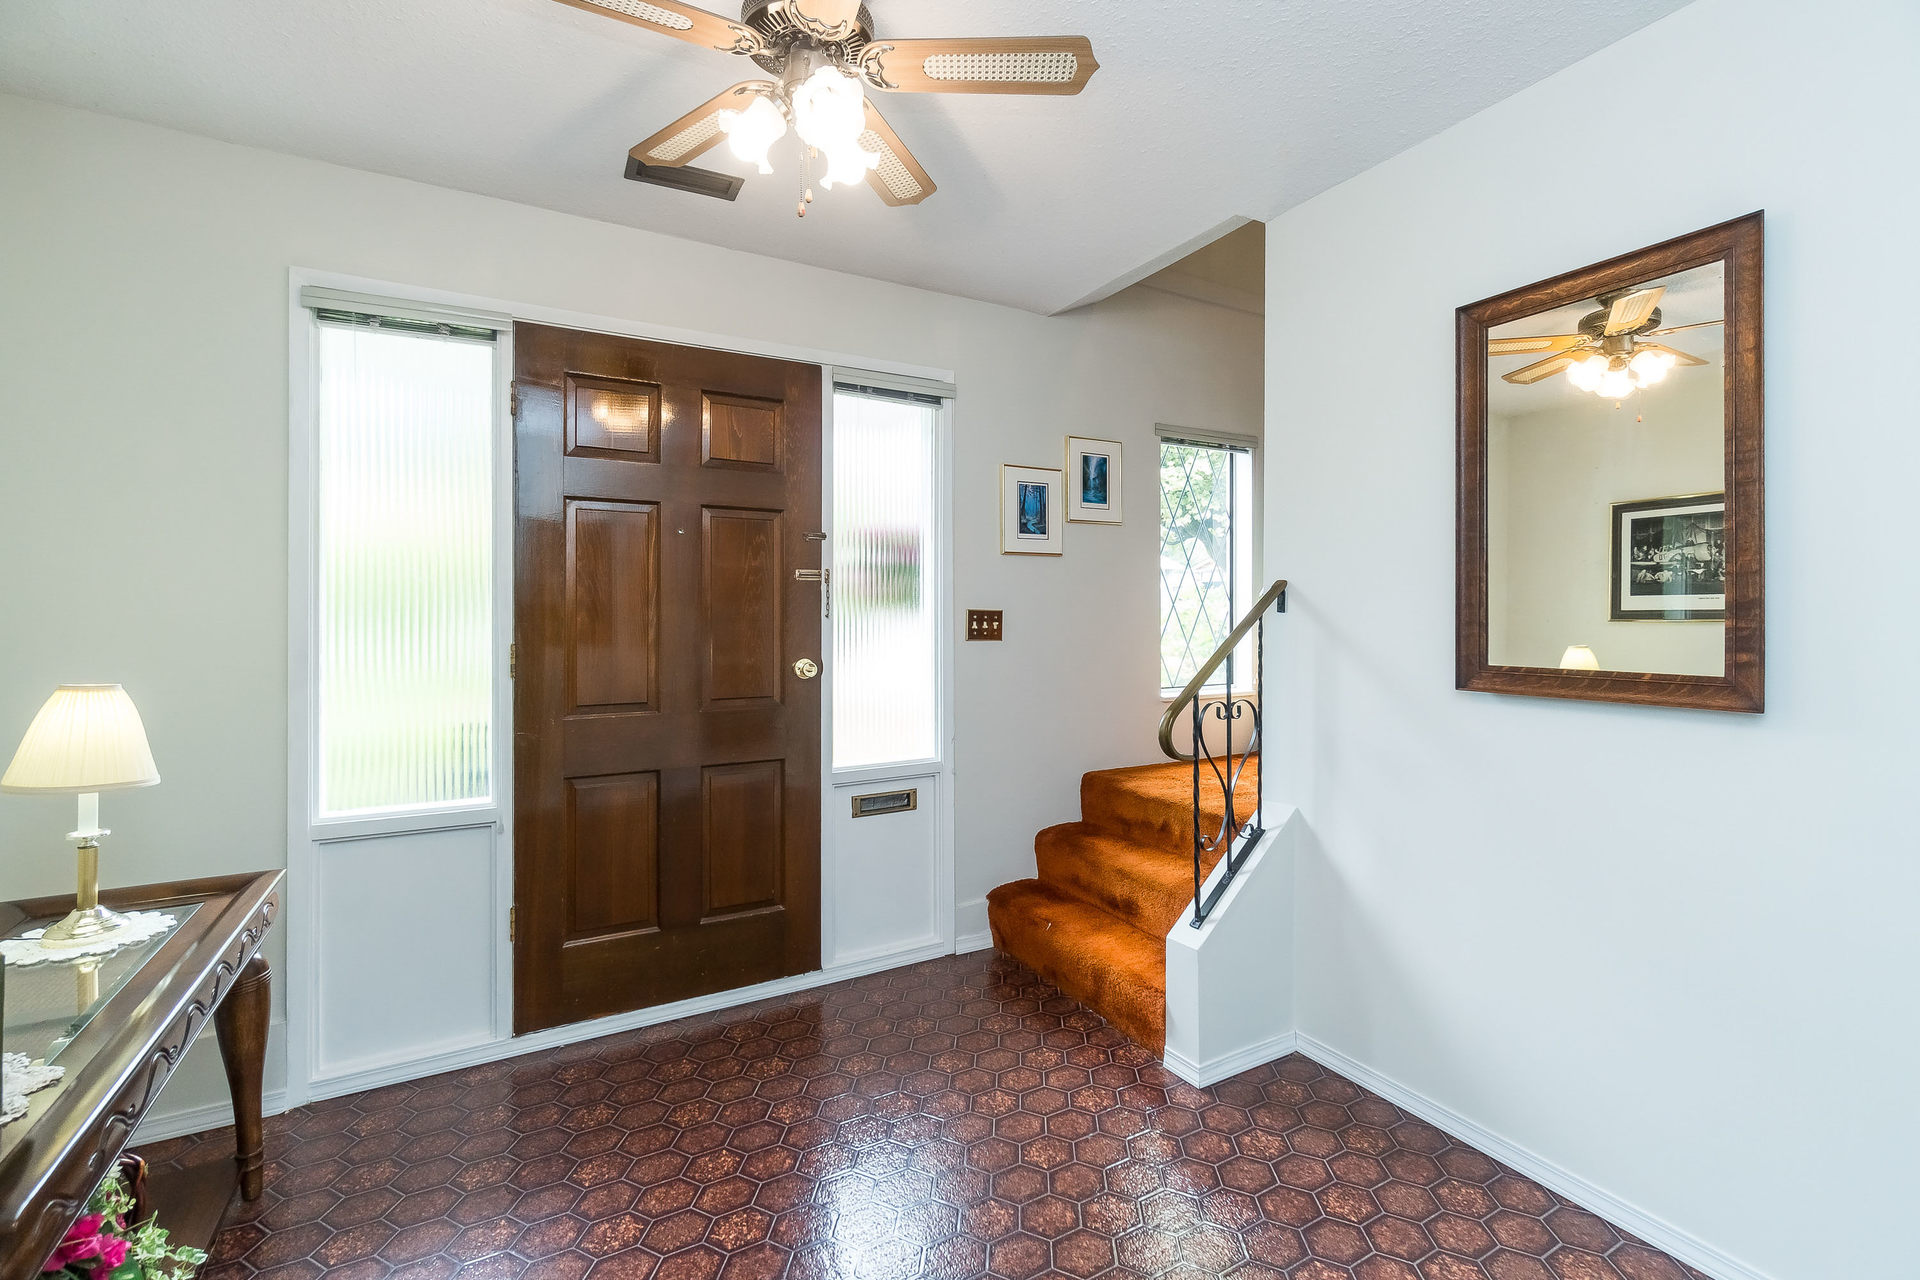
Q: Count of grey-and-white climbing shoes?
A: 0